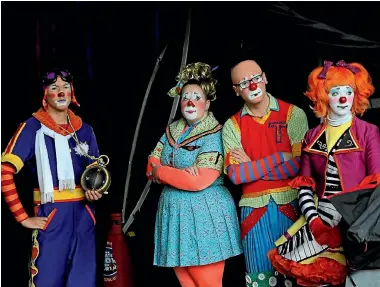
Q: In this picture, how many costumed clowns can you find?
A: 4